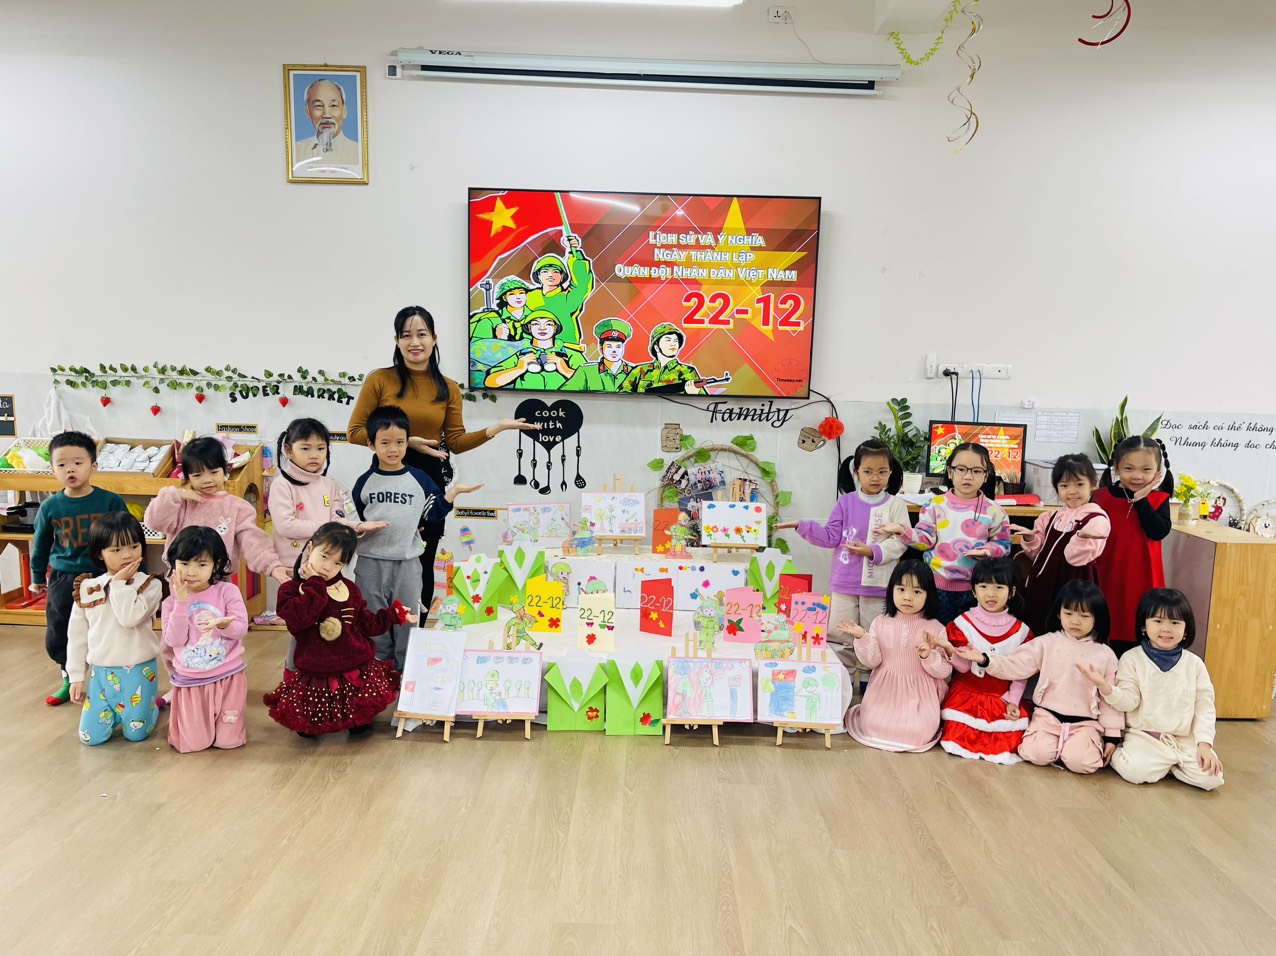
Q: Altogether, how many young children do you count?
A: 15